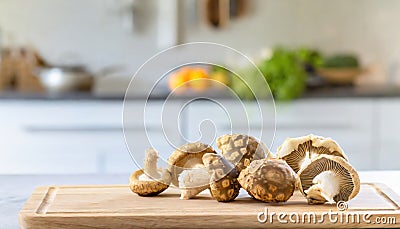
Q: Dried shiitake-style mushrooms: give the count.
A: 7